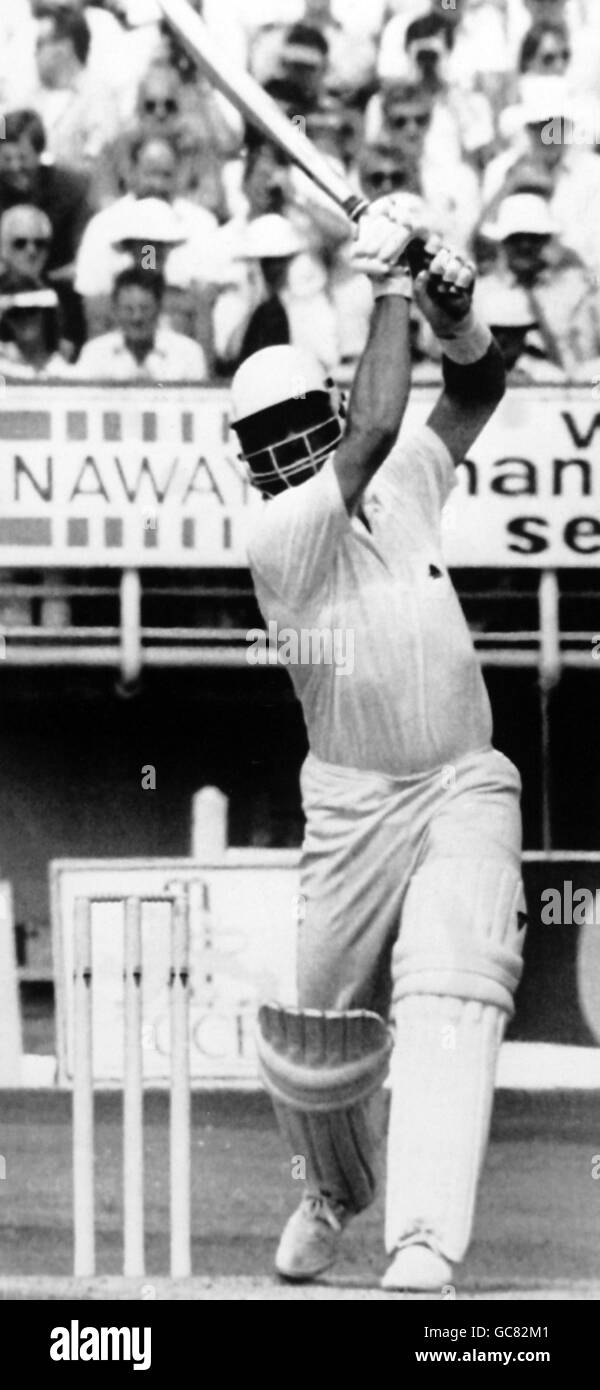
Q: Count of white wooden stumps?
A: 3